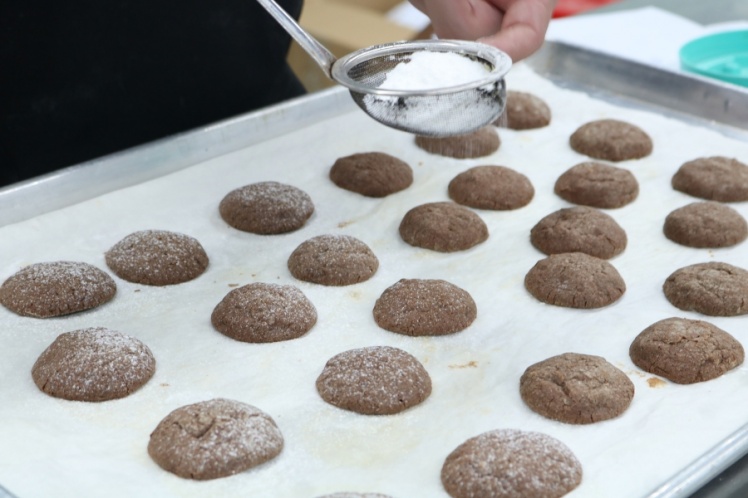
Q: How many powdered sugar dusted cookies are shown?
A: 11